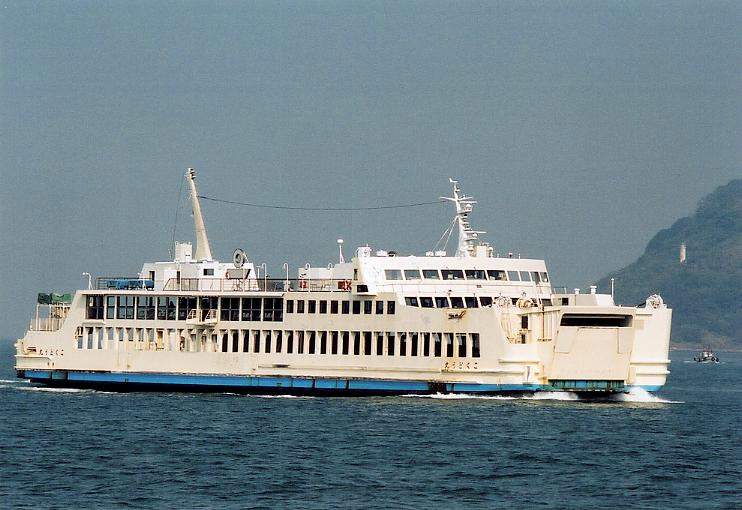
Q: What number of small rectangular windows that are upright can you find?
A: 10